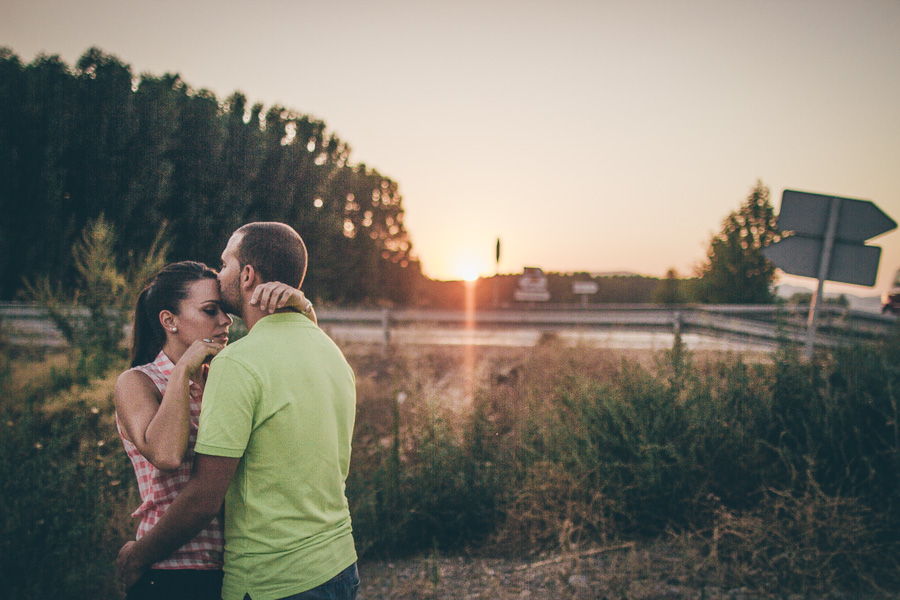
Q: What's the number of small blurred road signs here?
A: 2